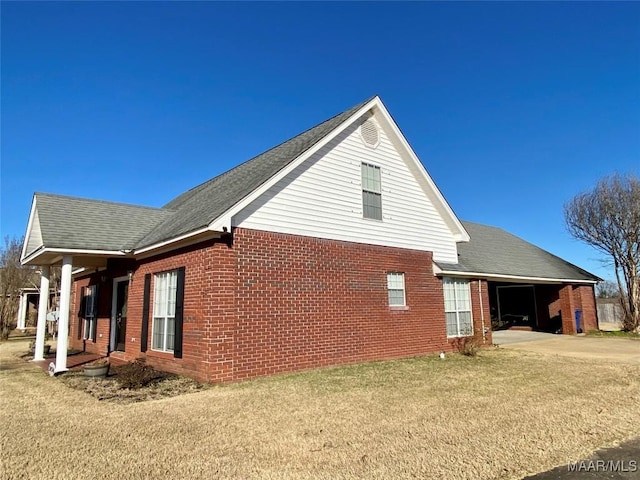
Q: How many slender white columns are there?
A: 2